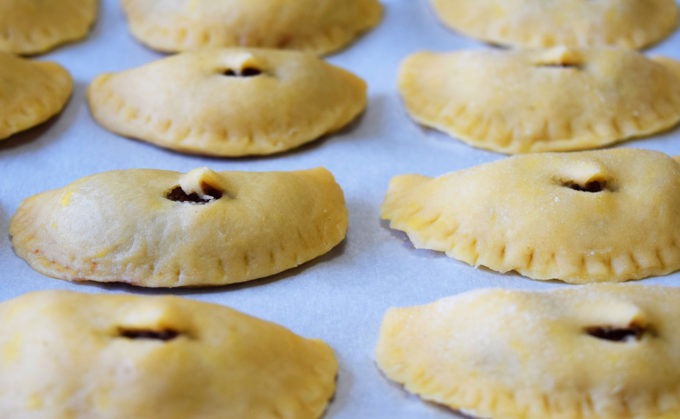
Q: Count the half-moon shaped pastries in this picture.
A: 10